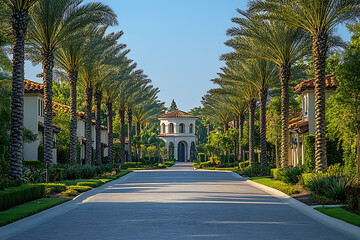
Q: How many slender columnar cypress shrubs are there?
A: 2